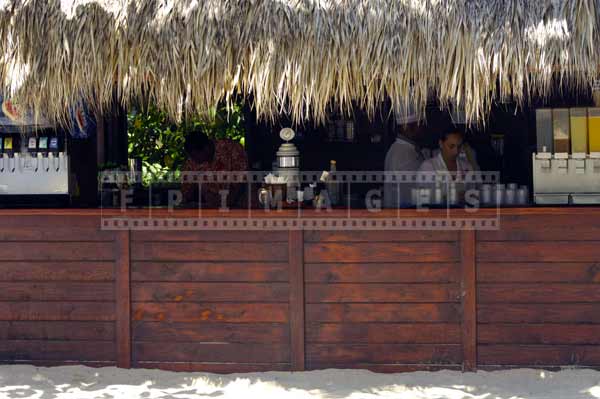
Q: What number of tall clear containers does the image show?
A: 4